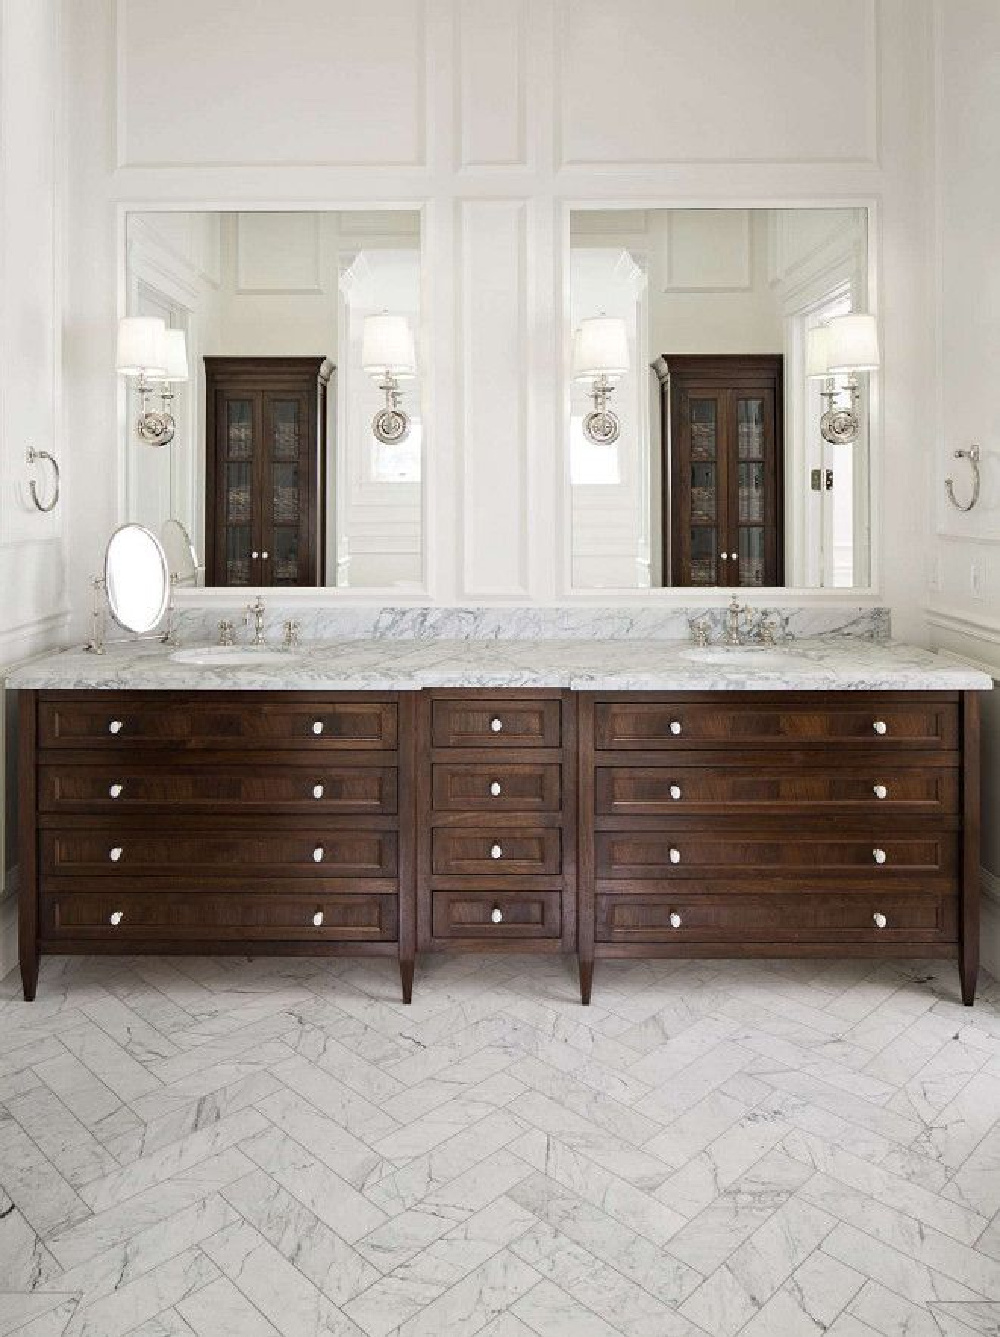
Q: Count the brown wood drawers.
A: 12